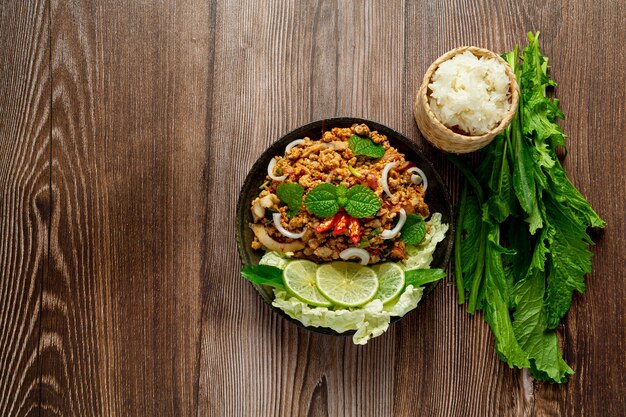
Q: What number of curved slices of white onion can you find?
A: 7